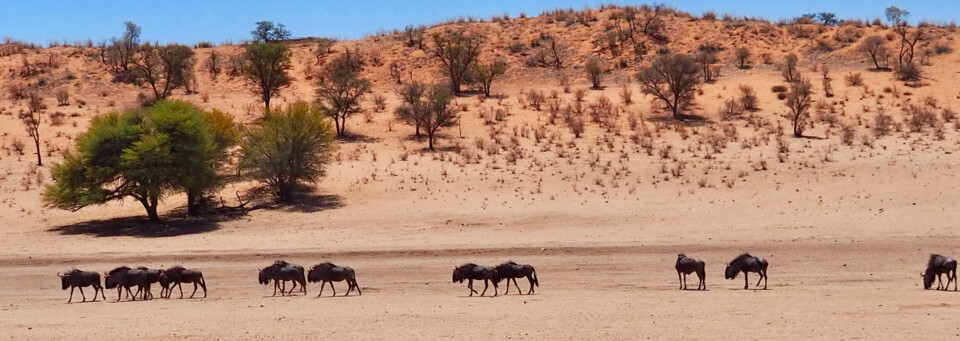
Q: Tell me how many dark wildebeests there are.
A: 12